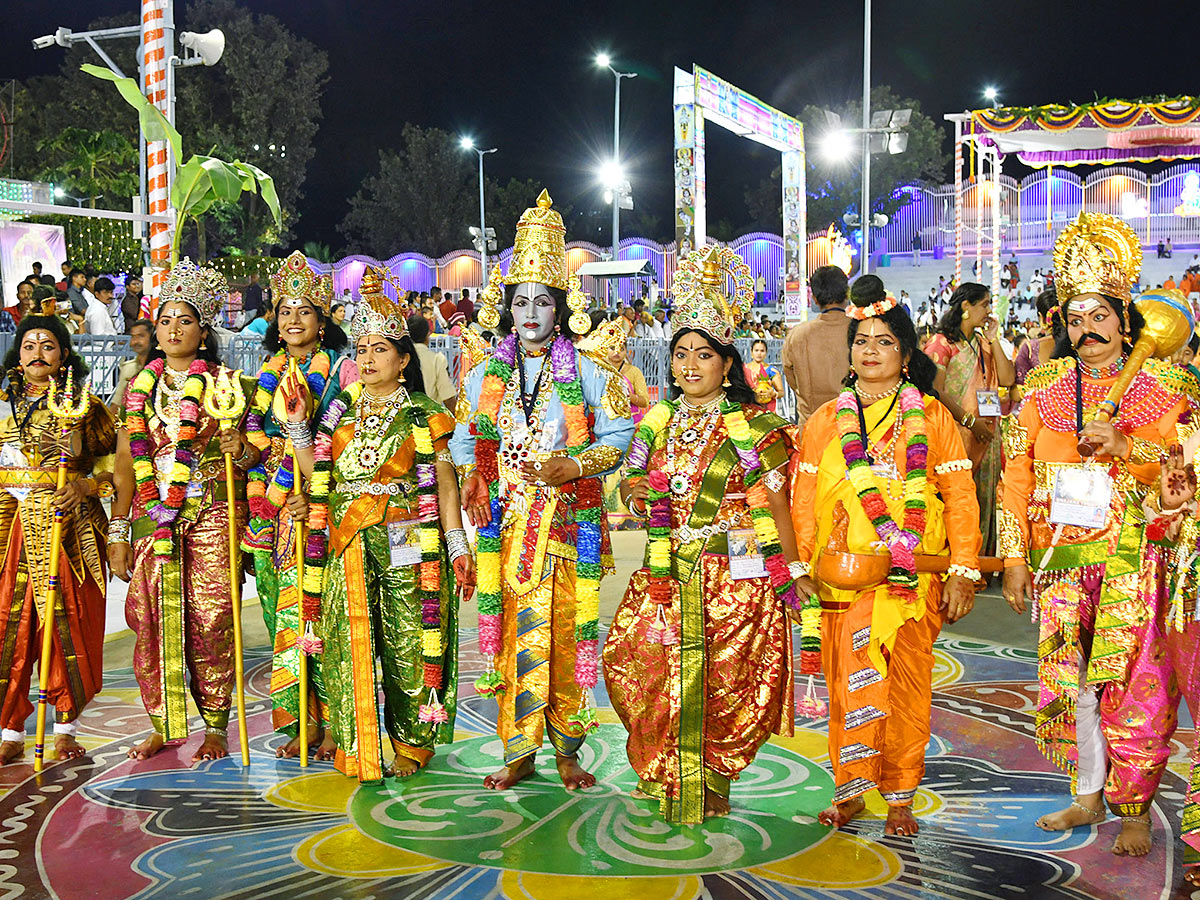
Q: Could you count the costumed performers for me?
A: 8